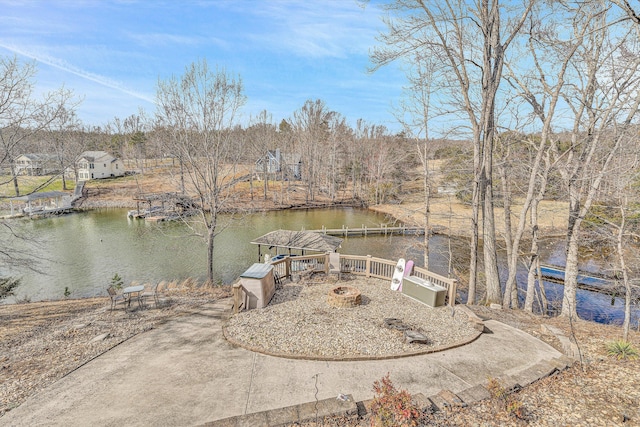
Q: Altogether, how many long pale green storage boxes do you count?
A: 1